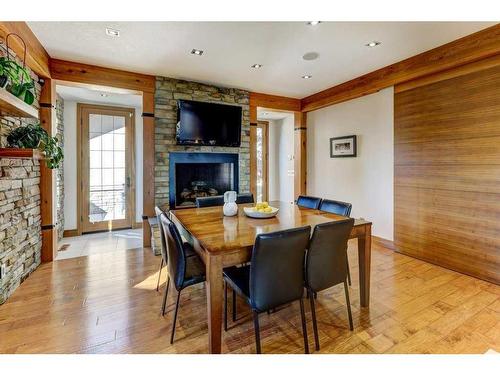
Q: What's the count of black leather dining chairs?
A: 8